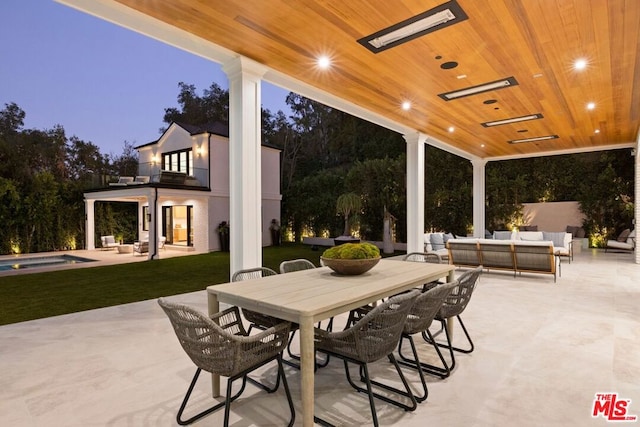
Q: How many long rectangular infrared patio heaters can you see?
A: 4